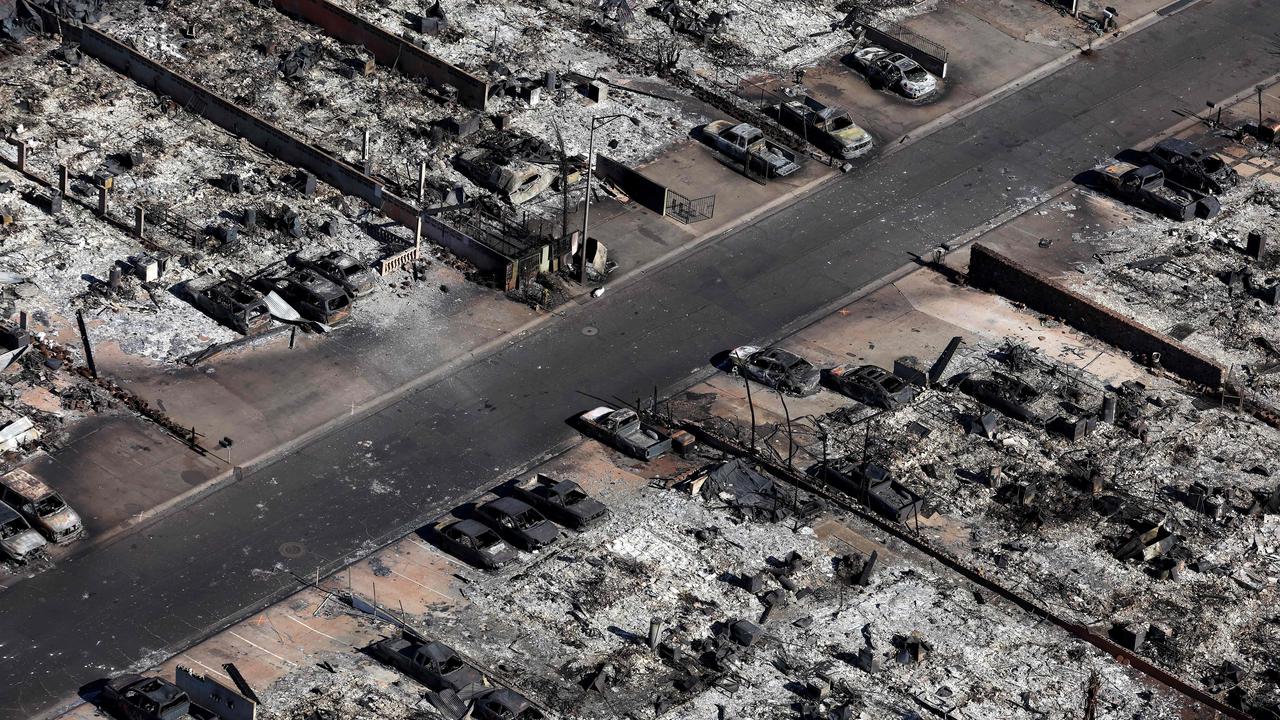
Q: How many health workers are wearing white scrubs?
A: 0